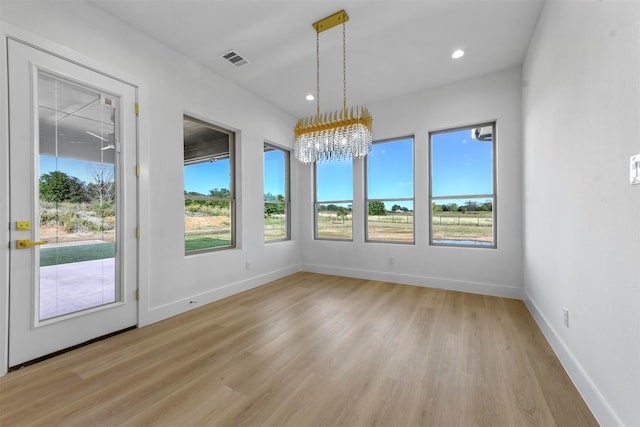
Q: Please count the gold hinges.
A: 4